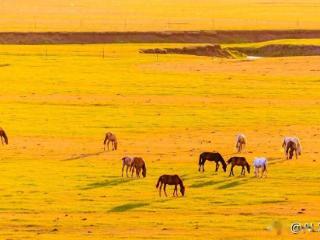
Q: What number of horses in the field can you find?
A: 11